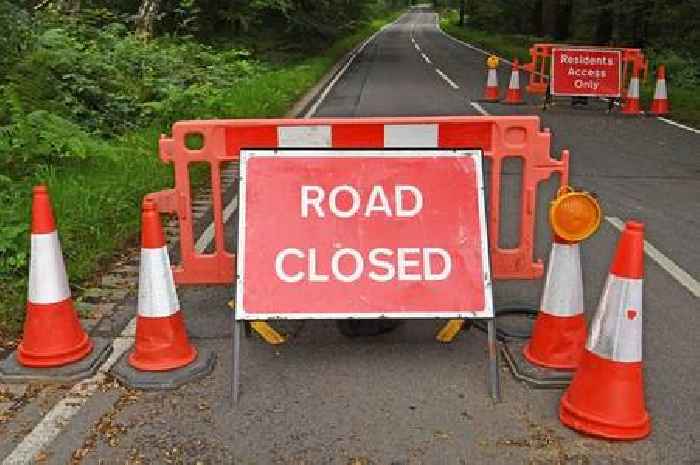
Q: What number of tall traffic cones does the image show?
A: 8